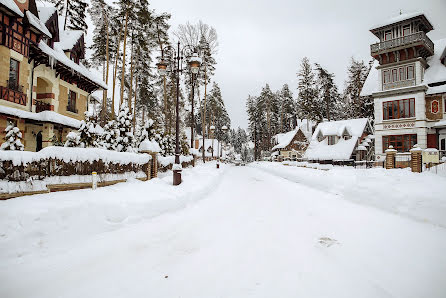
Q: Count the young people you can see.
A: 0